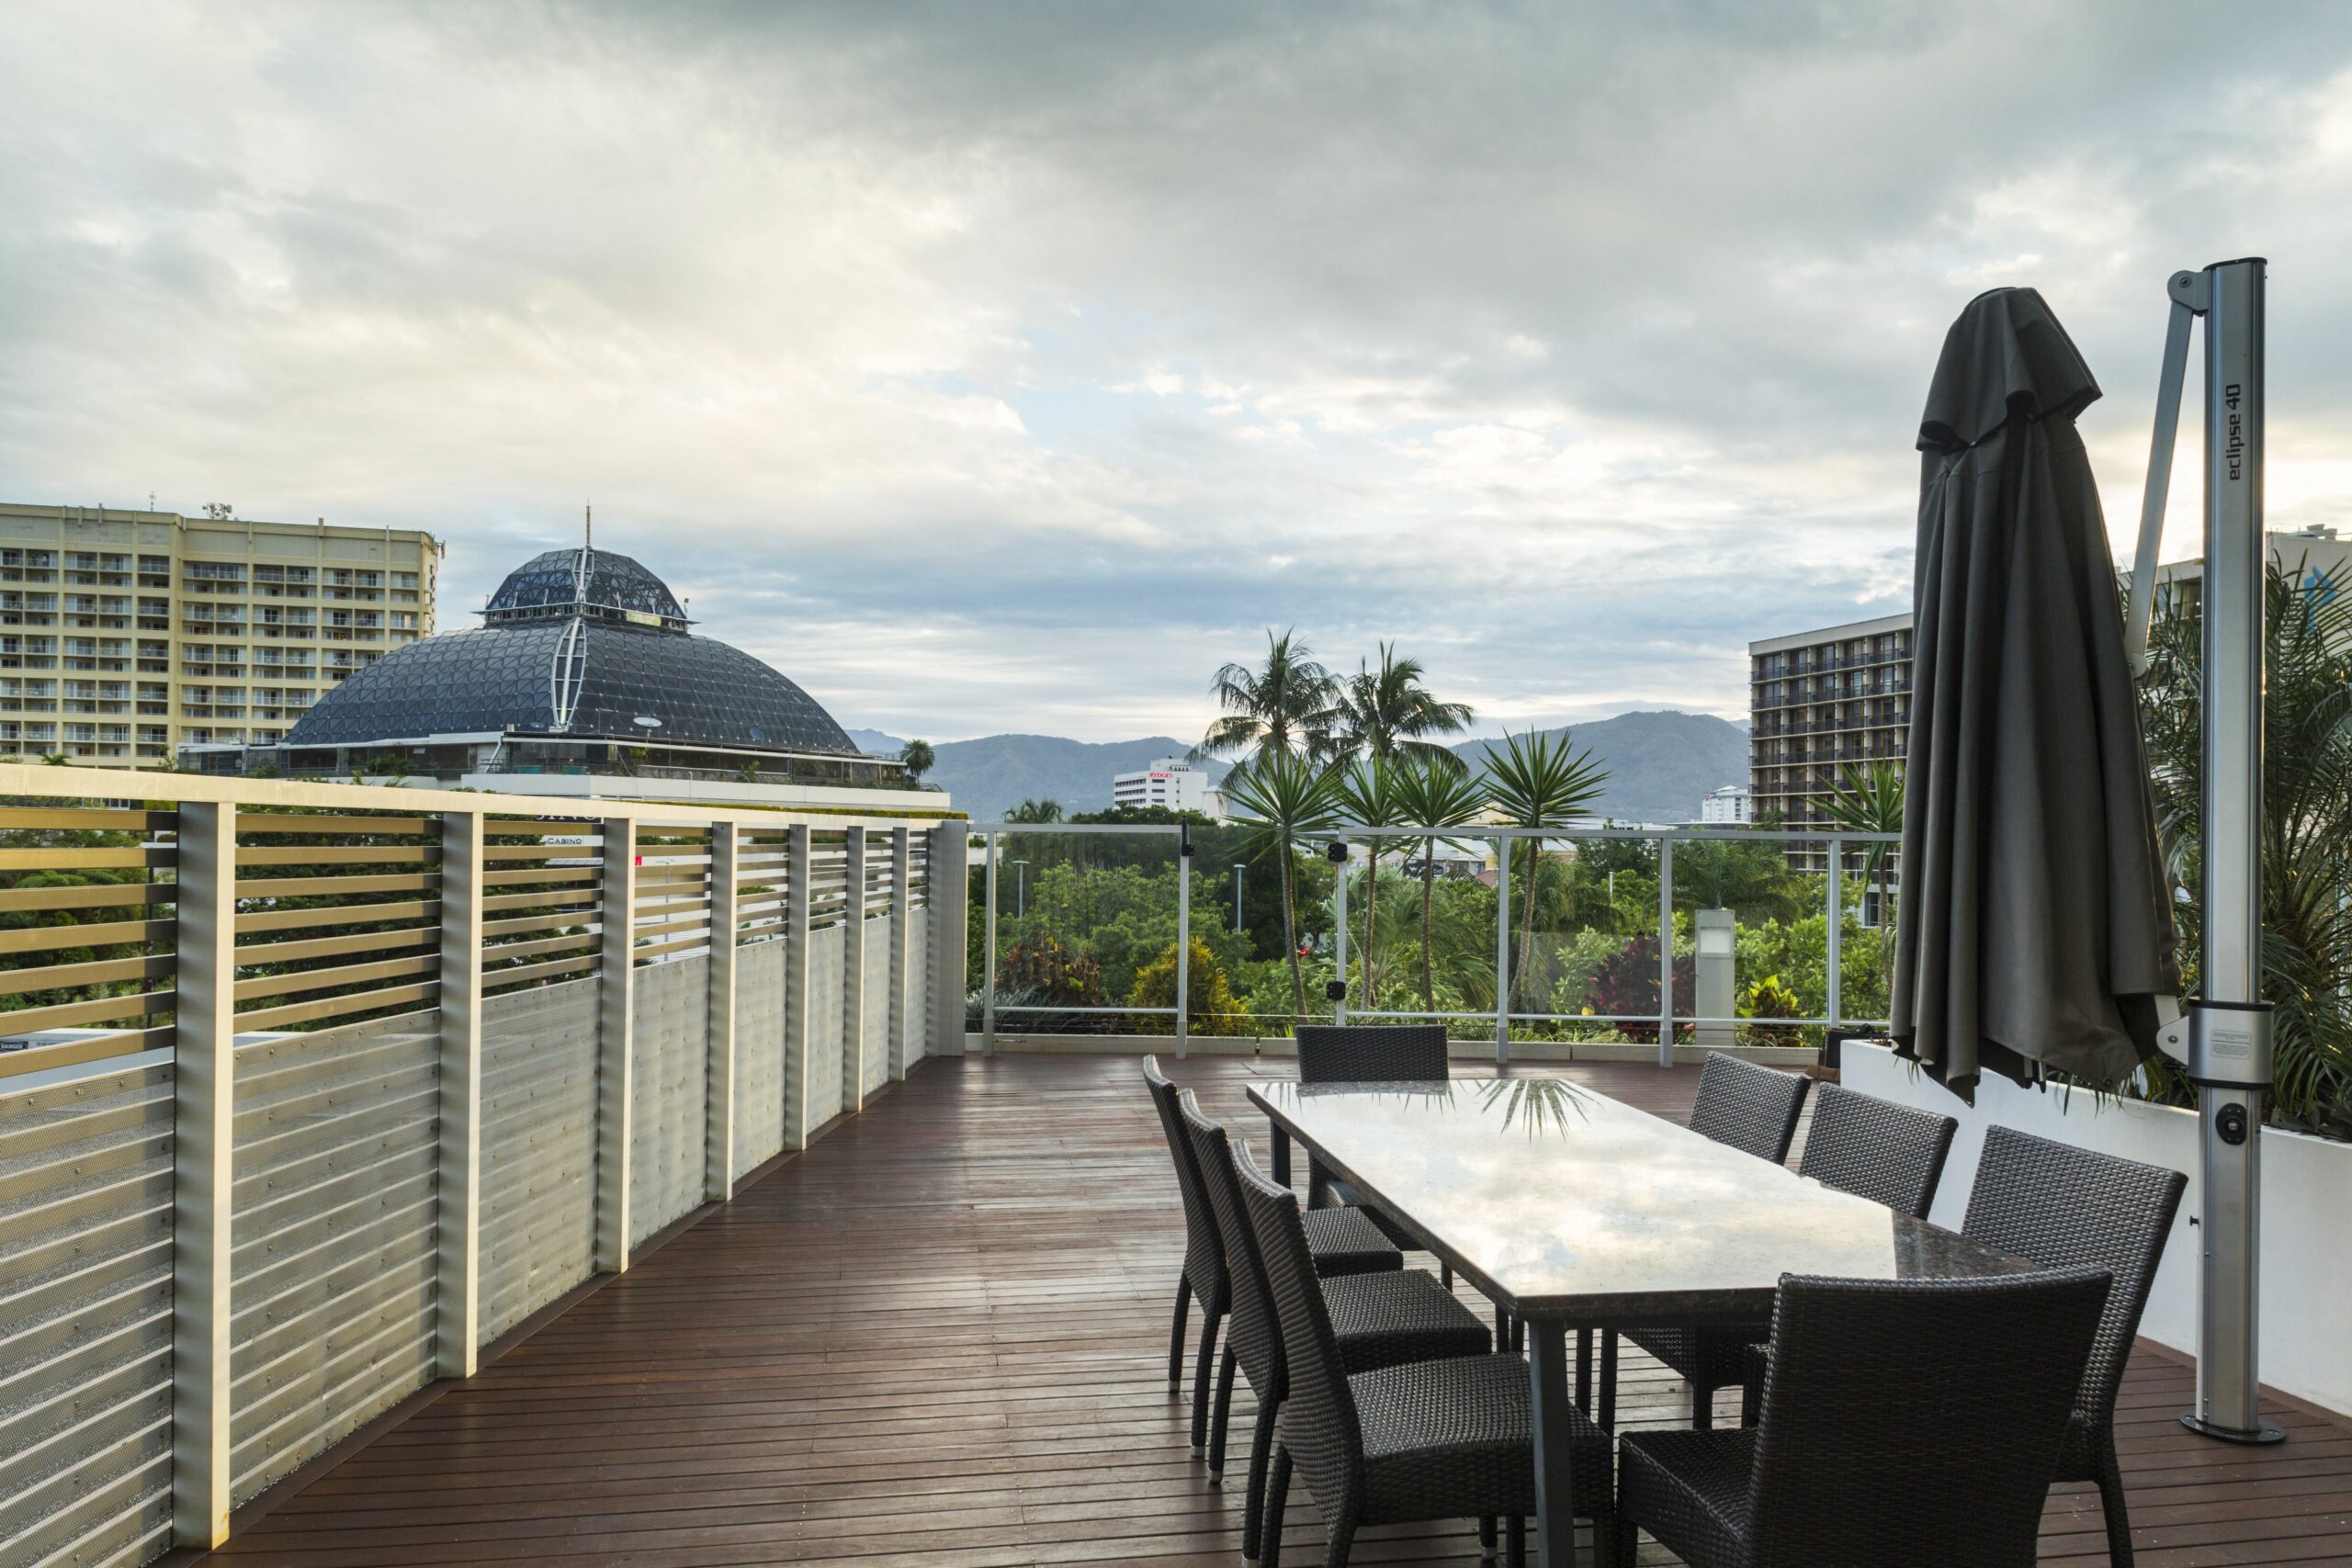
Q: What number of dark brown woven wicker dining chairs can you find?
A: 8